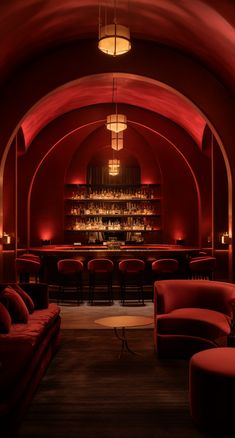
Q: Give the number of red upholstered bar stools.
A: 6